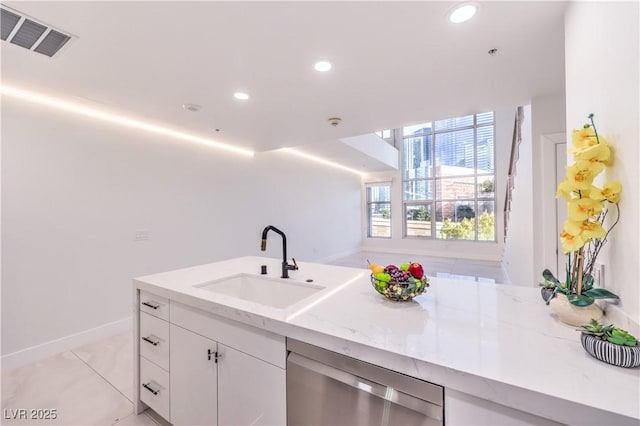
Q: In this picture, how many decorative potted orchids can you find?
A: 1